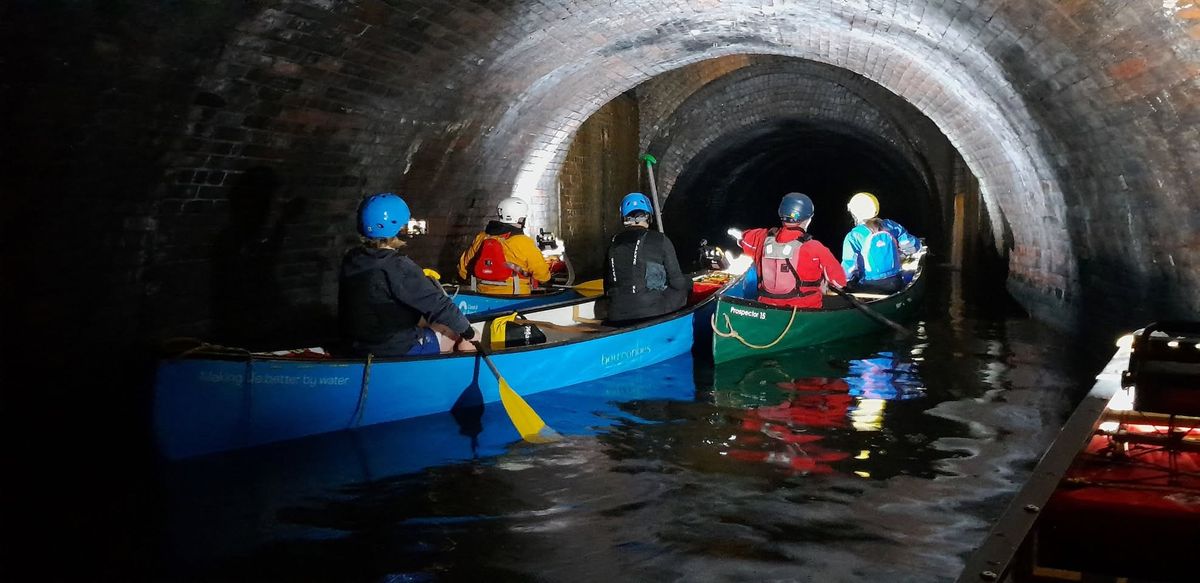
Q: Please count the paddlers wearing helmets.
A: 5